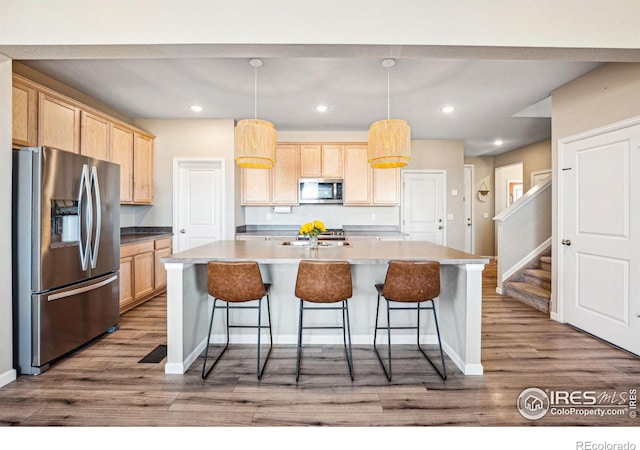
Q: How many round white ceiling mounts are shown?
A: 2